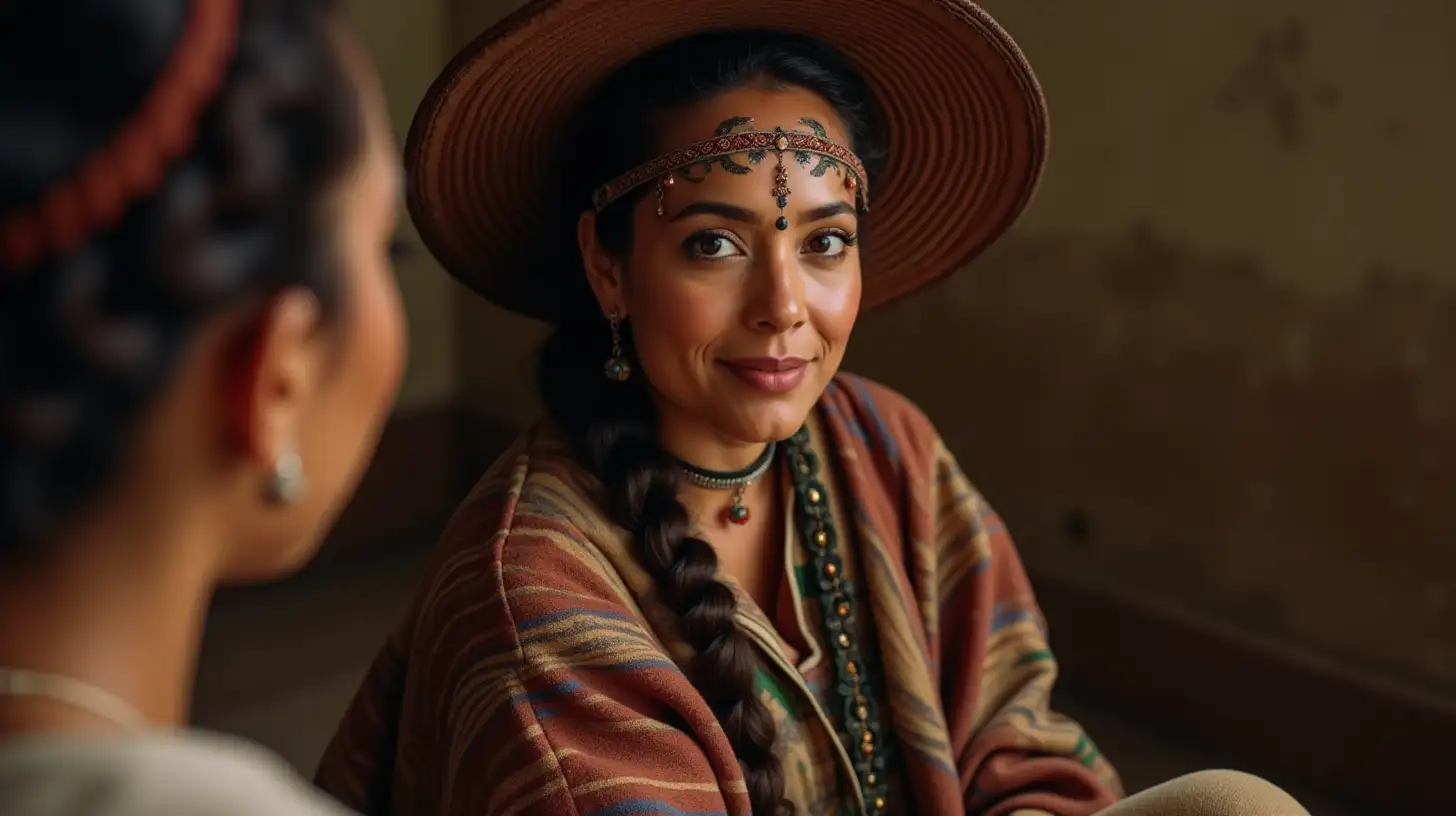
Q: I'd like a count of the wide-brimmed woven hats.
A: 1